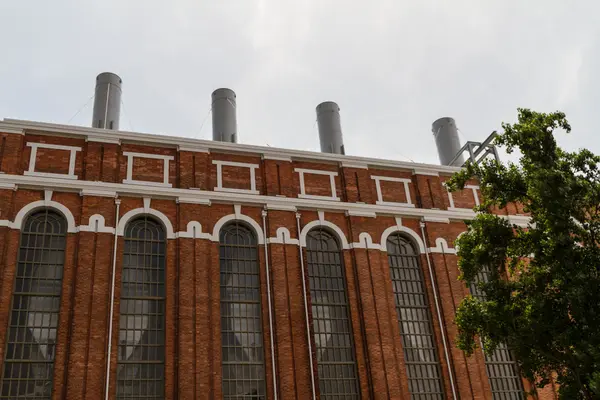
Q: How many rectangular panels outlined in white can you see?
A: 6